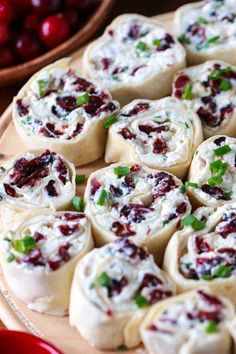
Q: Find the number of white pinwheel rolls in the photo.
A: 12